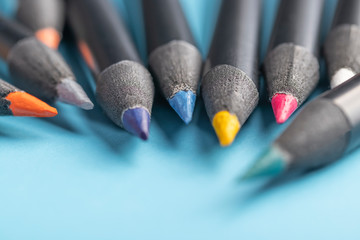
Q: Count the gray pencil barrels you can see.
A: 9